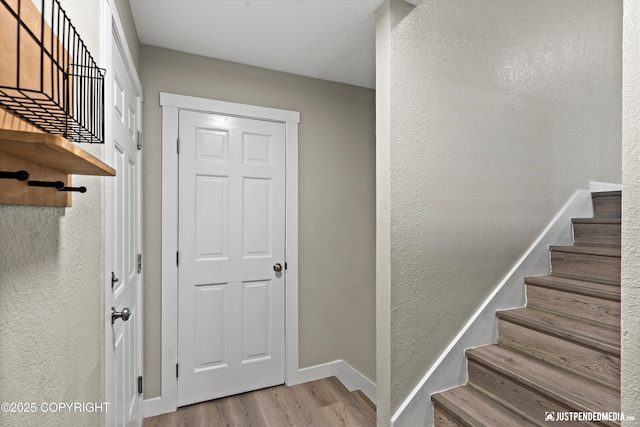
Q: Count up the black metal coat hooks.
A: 3